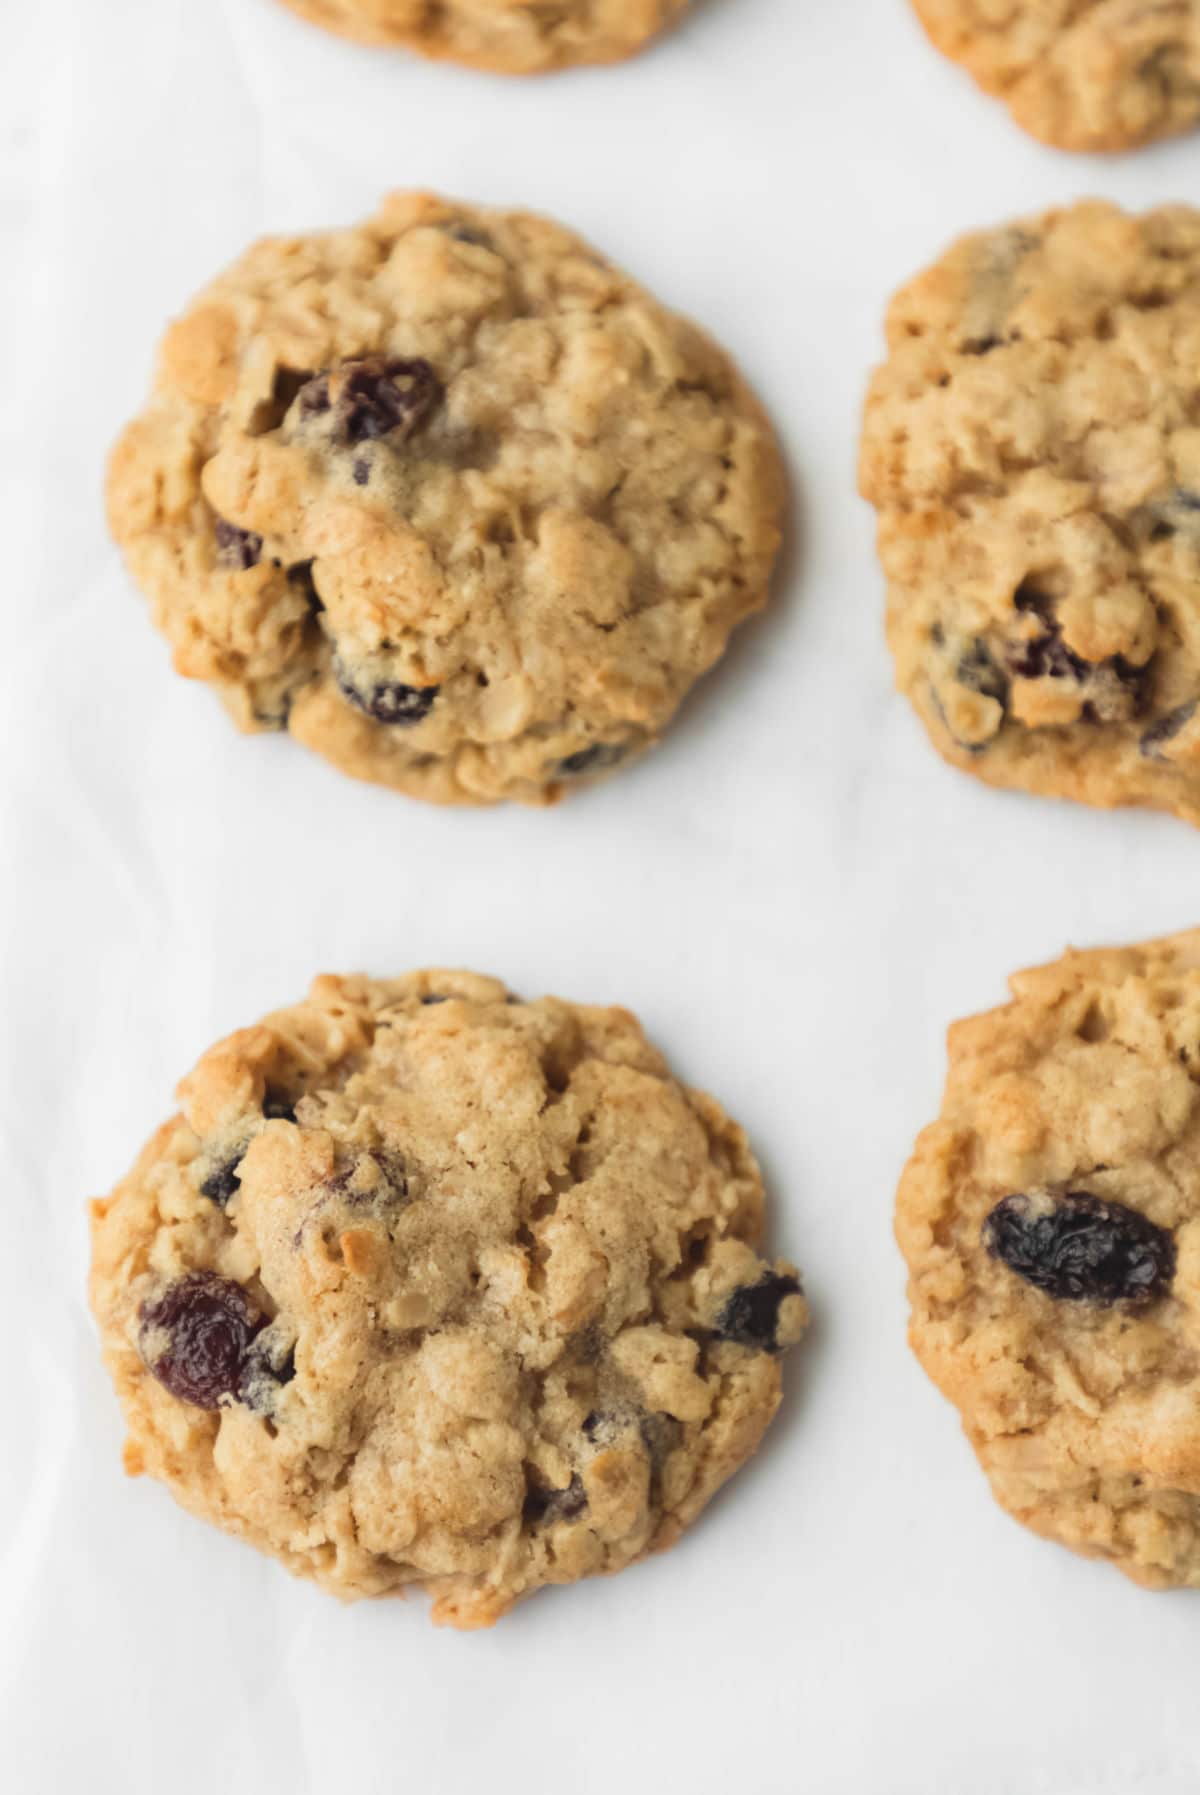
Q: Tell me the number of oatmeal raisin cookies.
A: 6